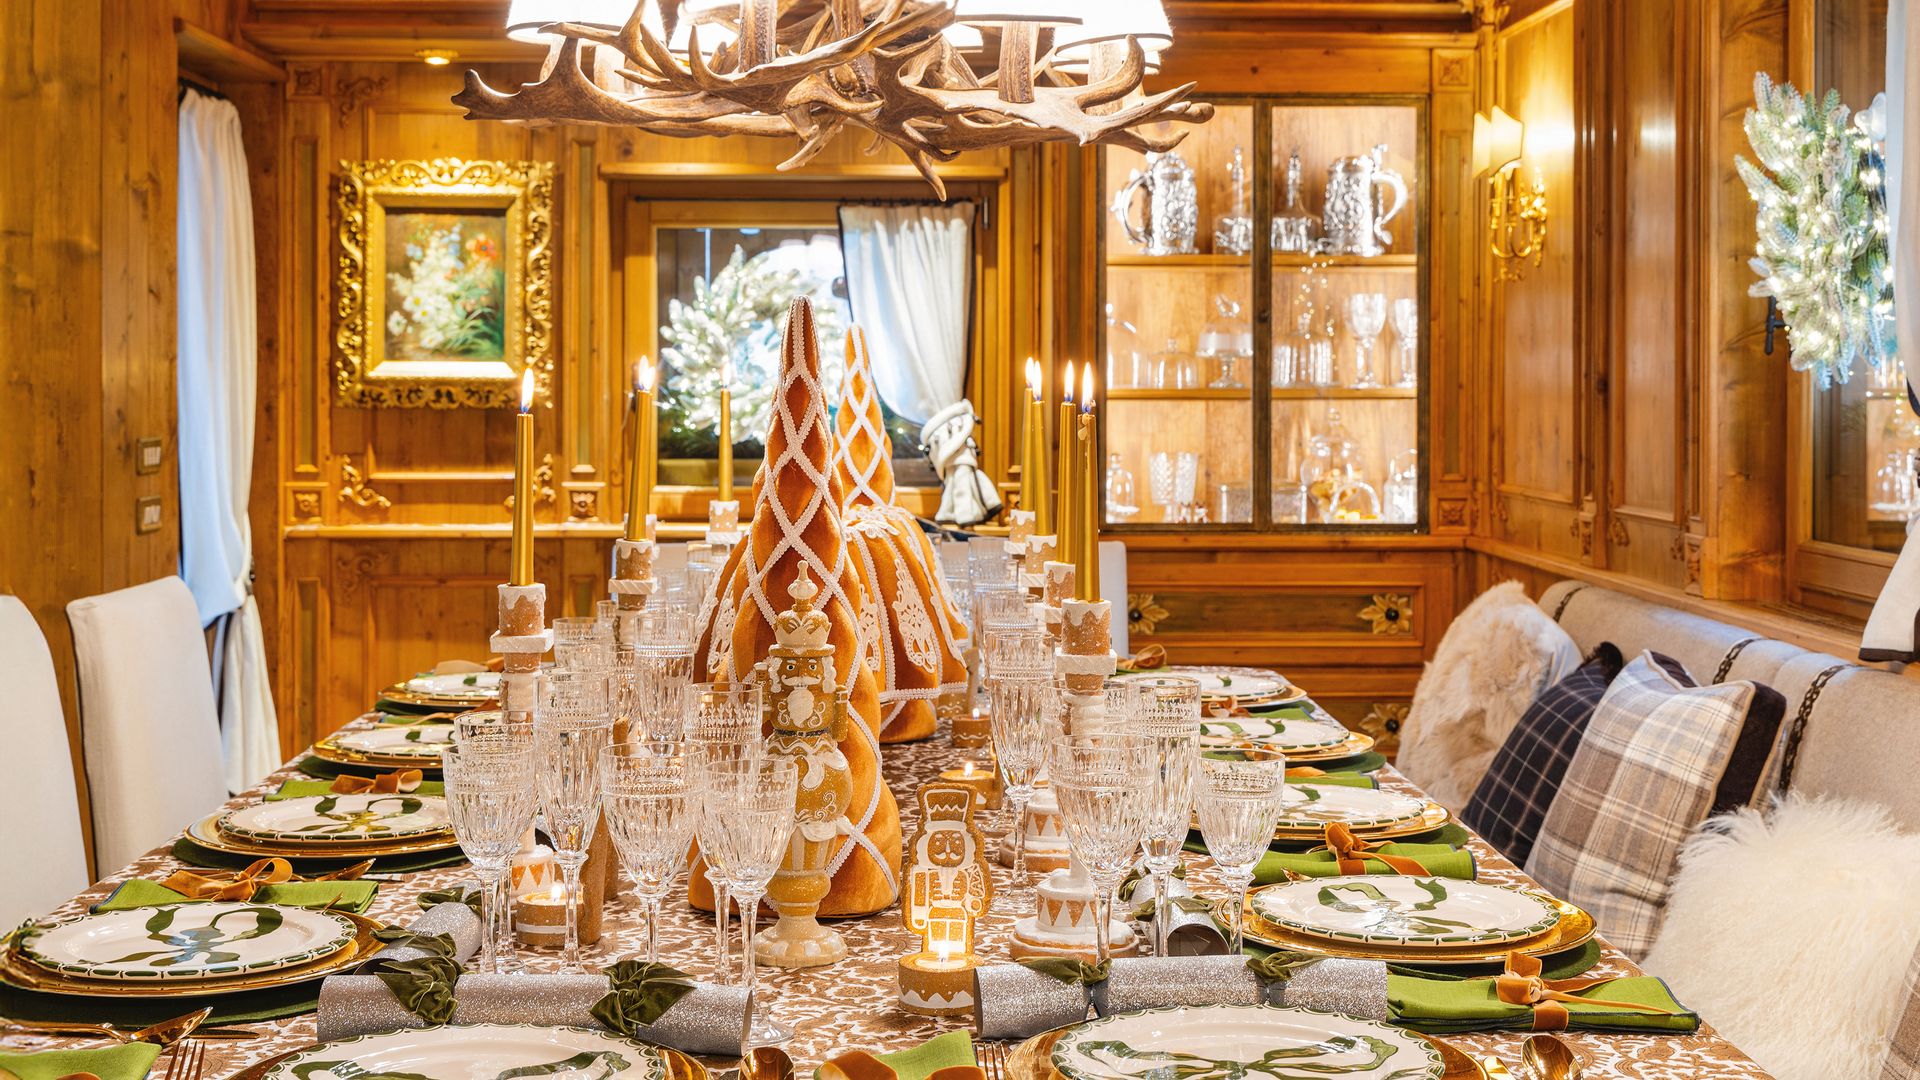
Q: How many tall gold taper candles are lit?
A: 8